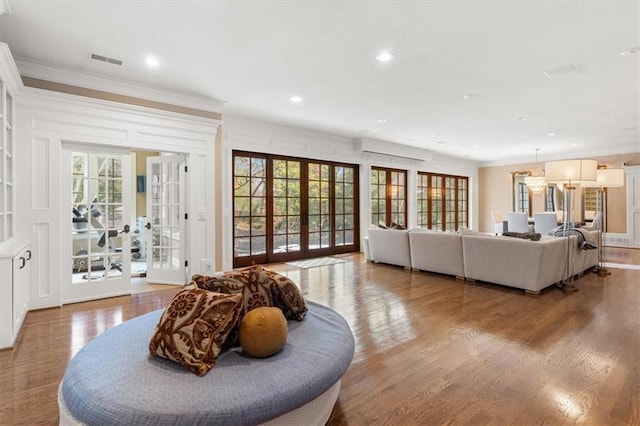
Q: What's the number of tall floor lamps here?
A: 2